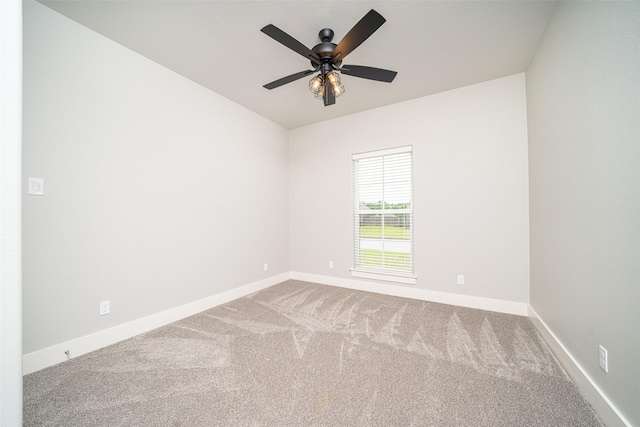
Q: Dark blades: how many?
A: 5